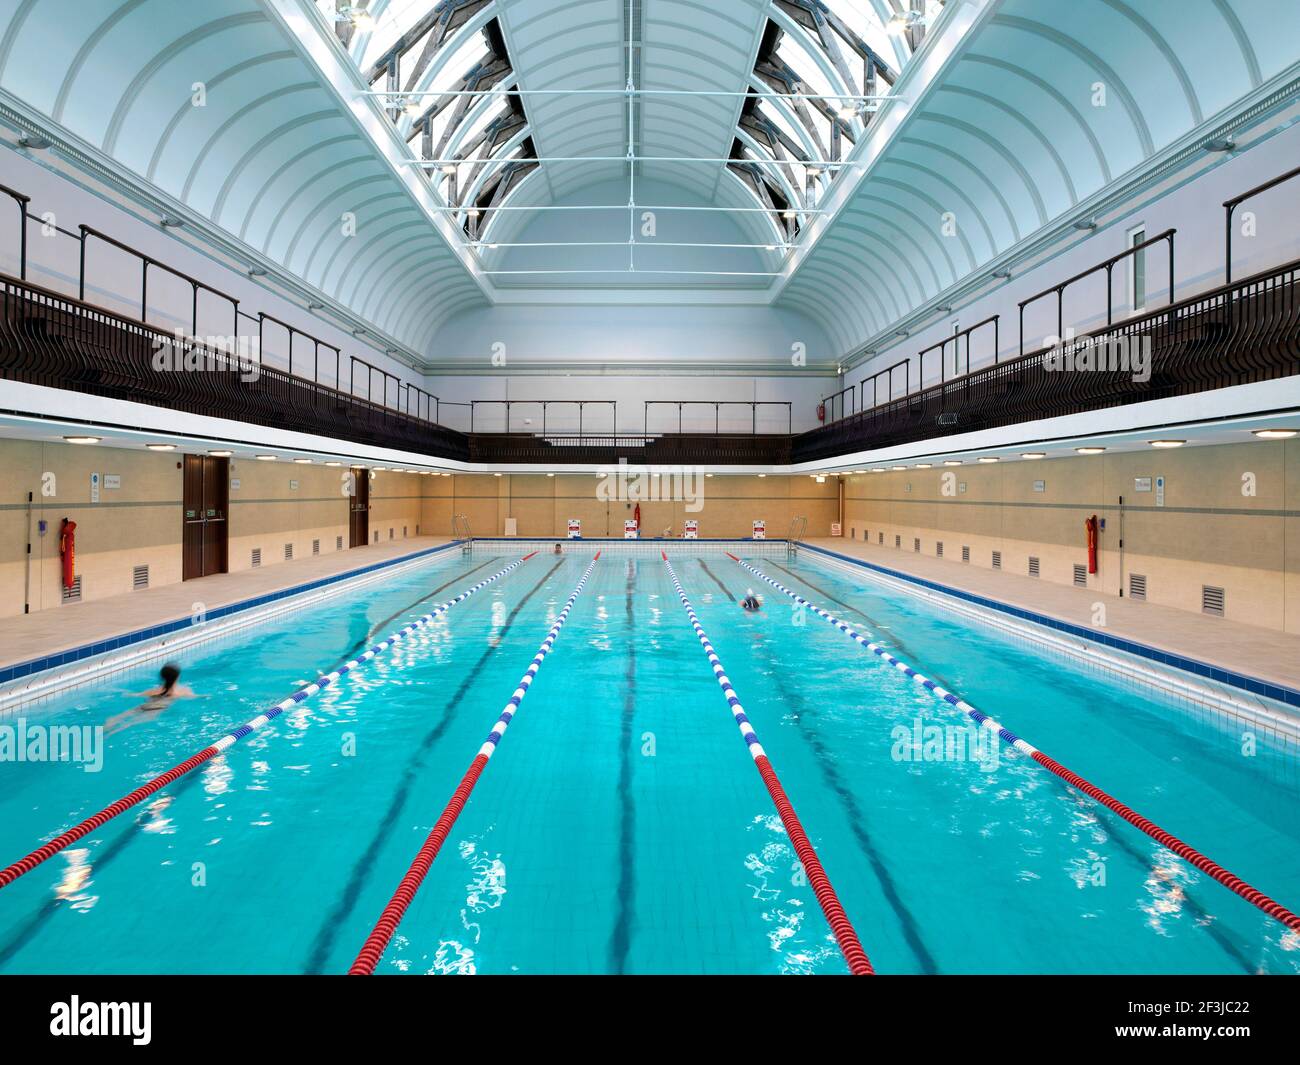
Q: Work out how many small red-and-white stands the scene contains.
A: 4